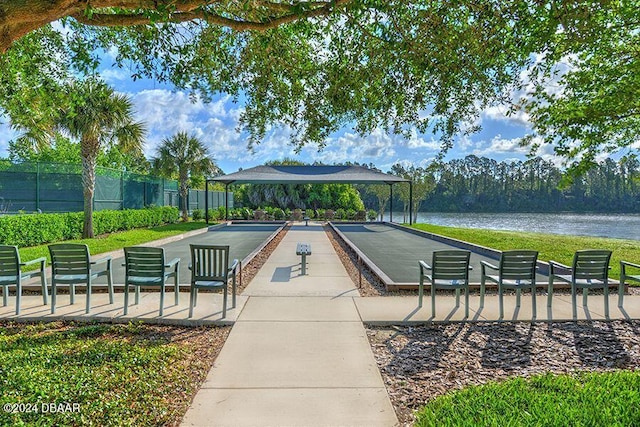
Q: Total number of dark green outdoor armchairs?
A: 8